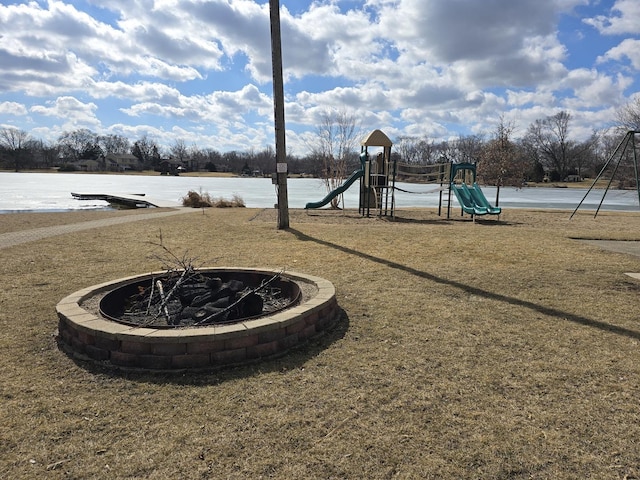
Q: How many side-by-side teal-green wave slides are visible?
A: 2